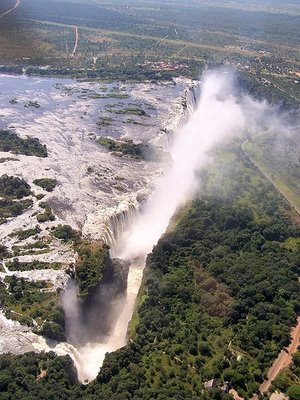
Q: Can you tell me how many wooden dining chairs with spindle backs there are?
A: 0